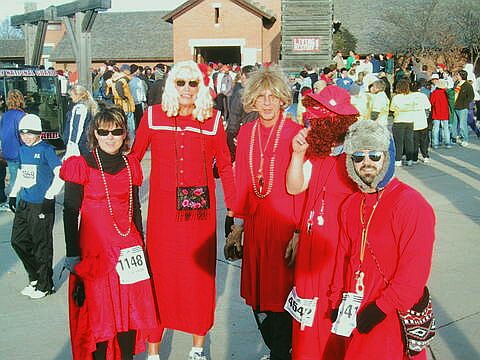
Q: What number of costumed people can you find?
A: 5